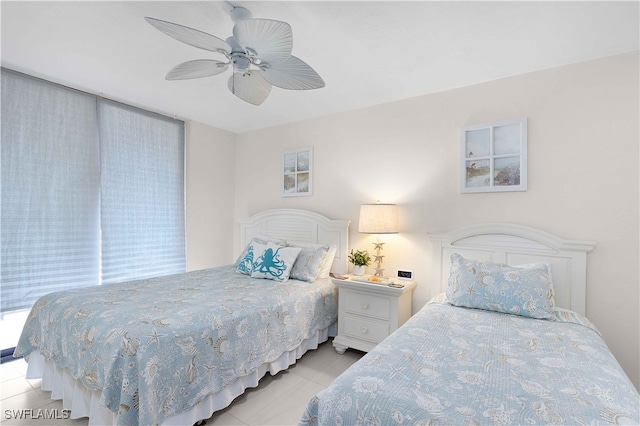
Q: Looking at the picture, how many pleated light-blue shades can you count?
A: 2